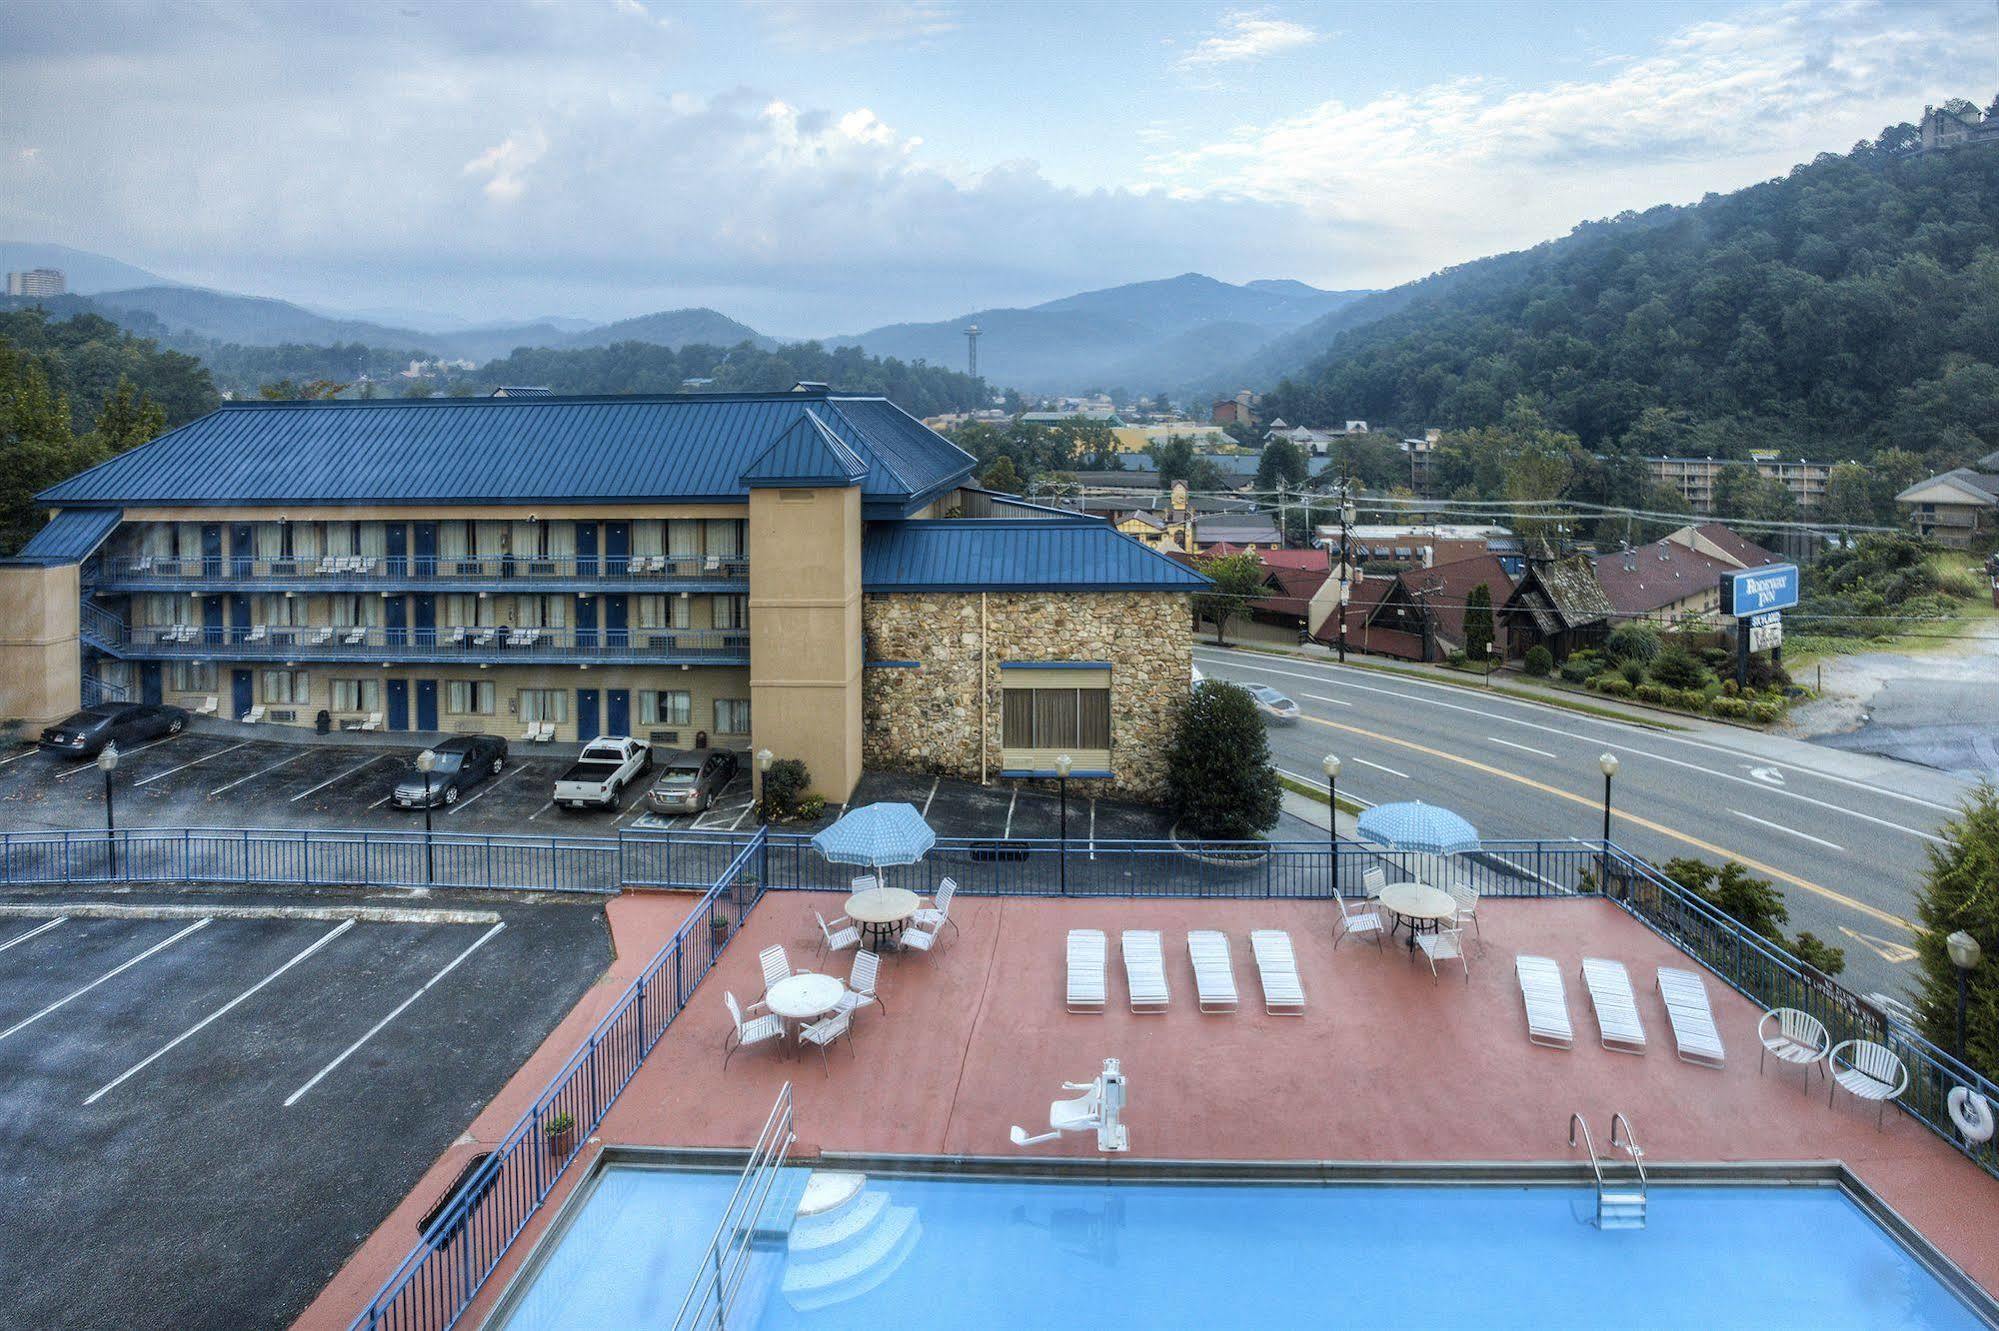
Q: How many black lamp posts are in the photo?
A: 7